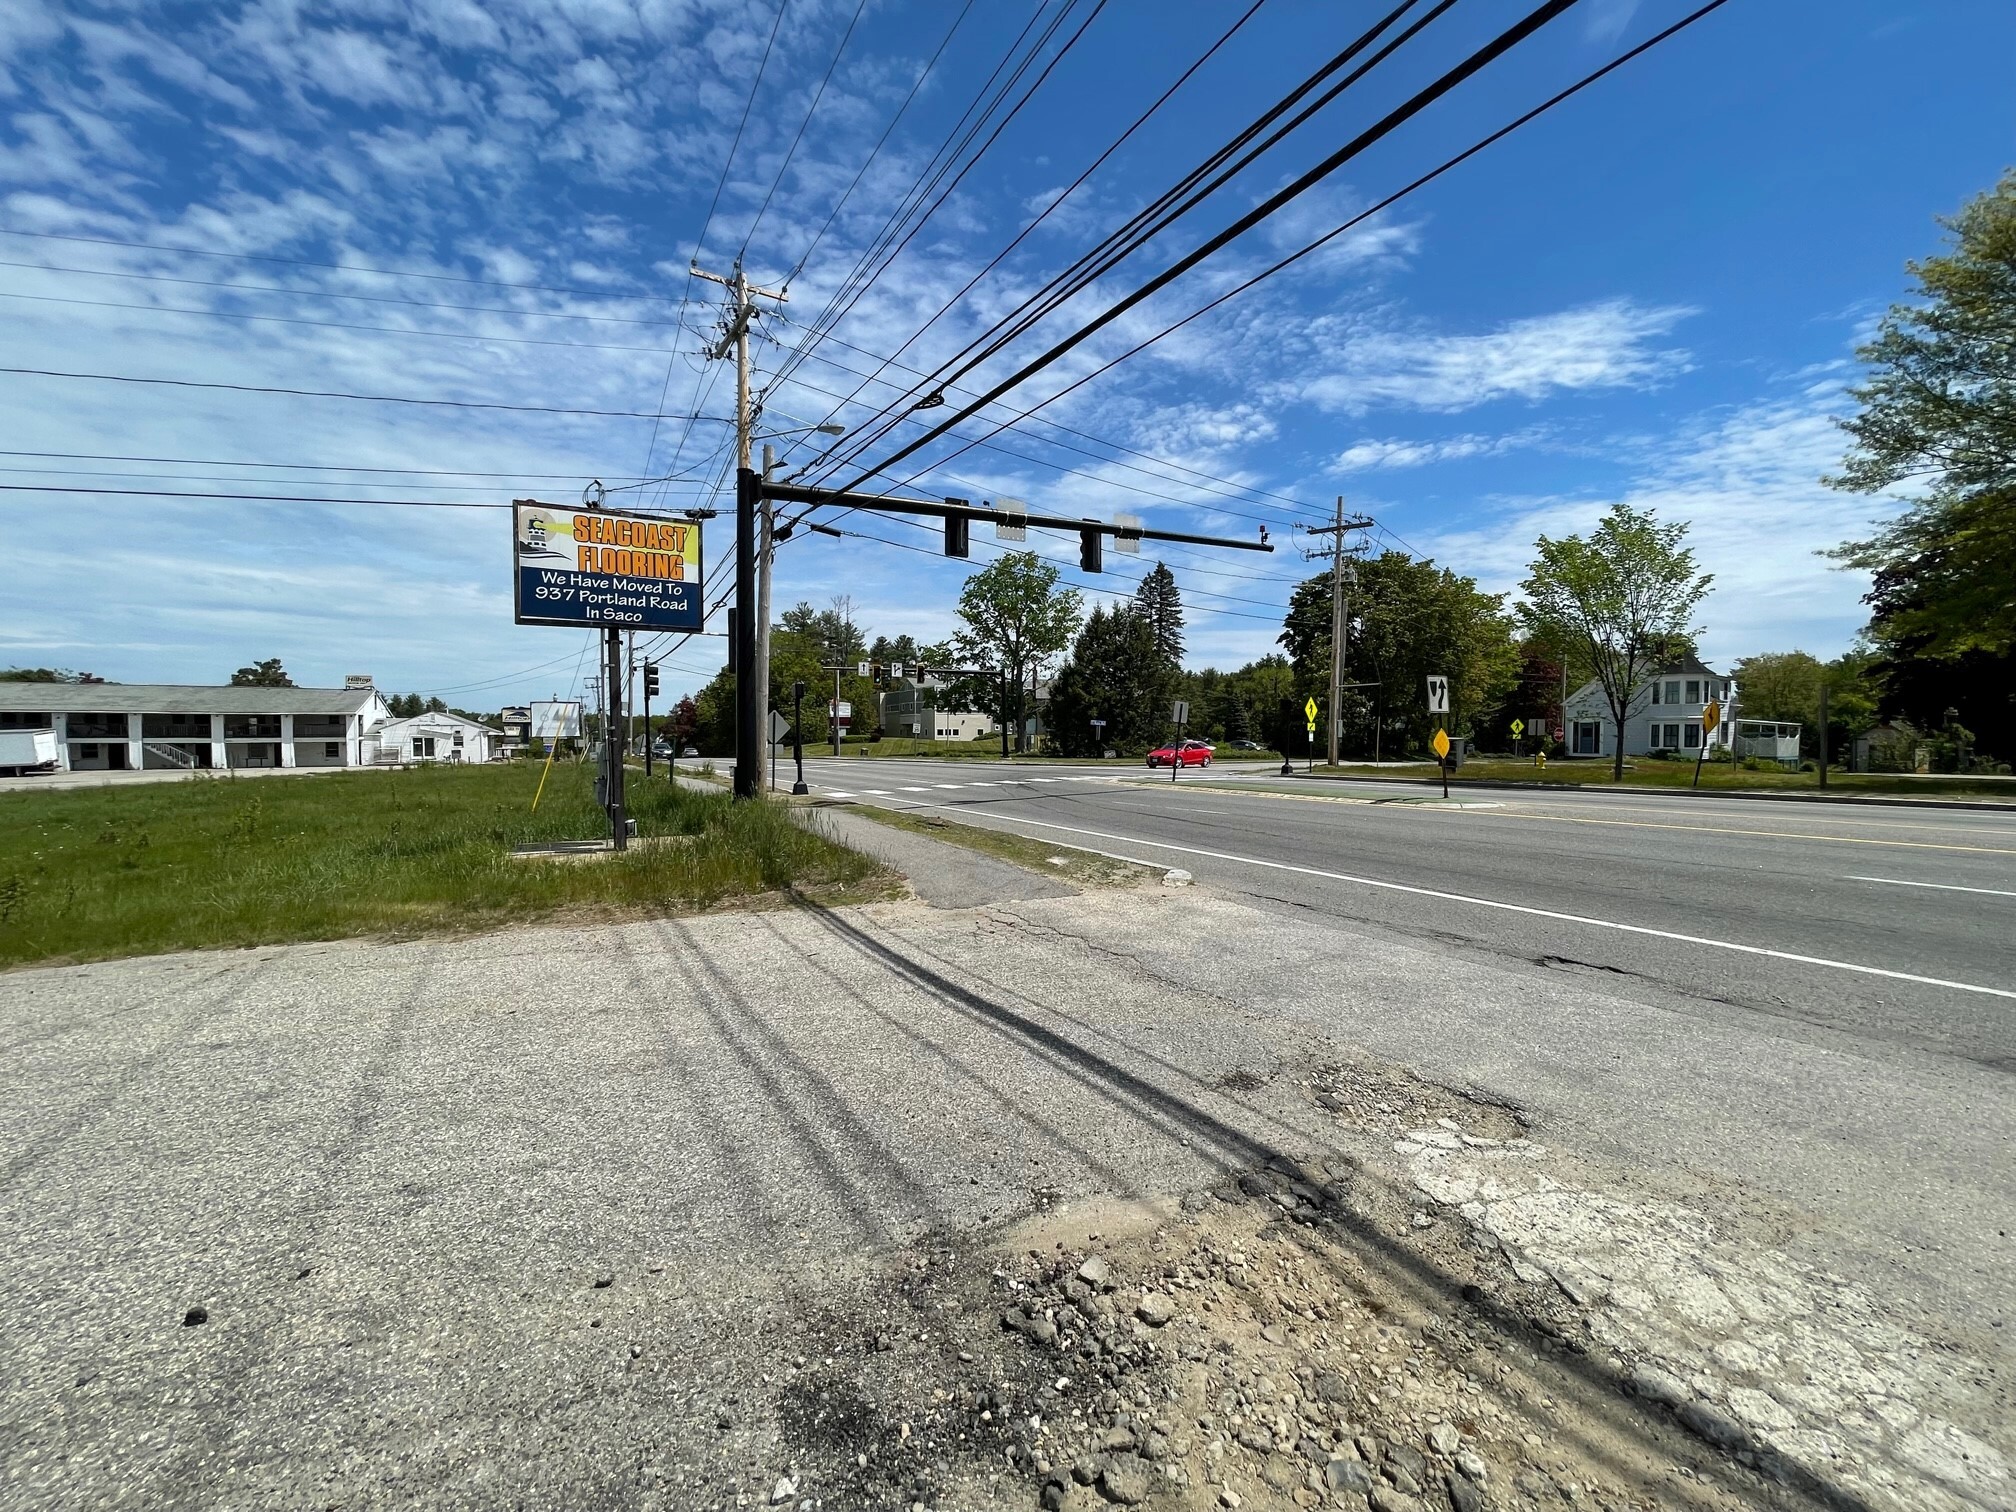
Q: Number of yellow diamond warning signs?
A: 4